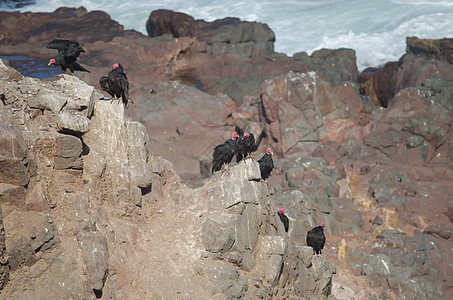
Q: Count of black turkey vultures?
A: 7